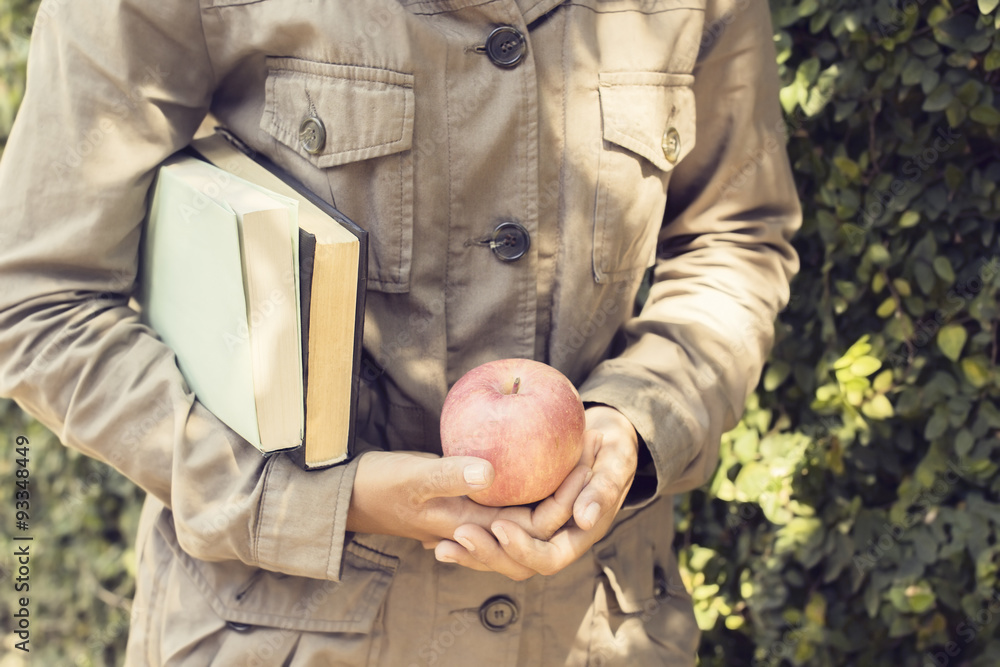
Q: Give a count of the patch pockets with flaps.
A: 4